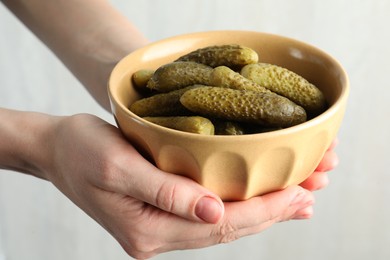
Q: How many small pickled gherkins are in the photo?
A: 9